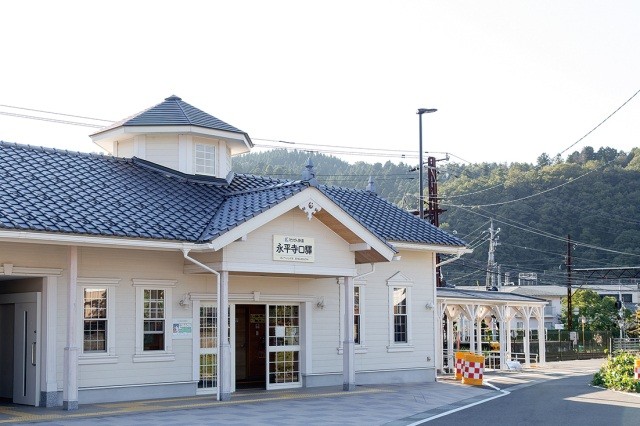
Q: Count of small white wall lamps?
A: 3